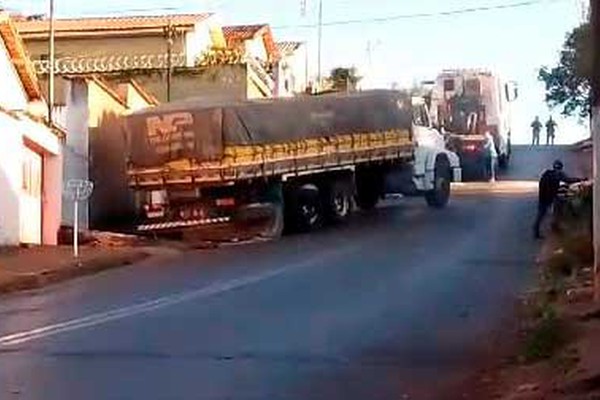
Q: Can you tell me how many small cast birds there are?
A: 0